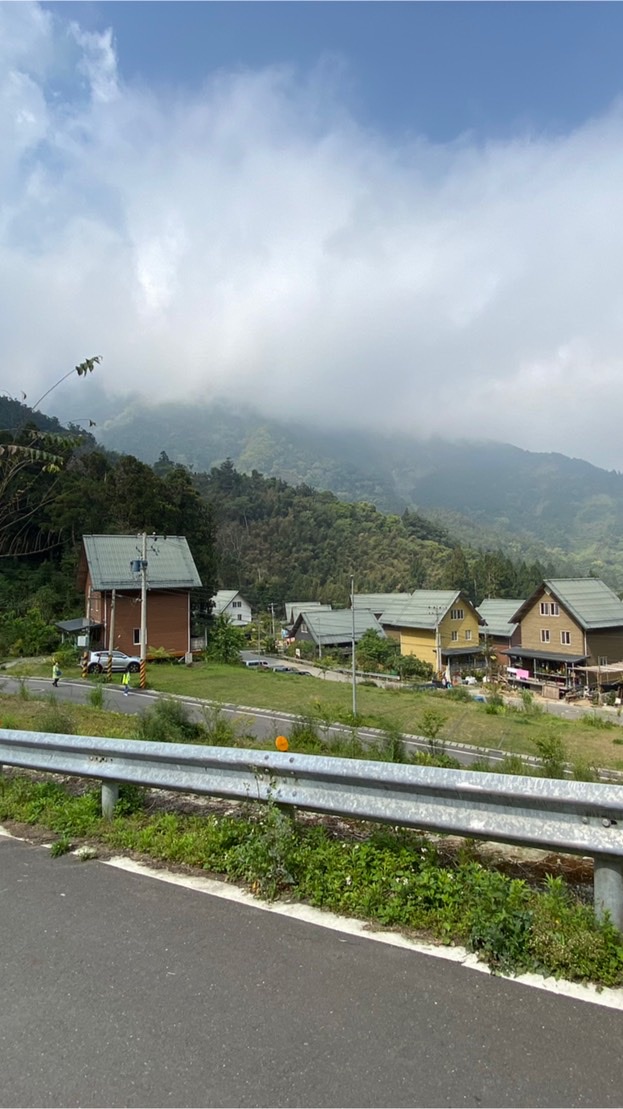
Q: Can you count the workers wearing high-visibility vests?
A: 2